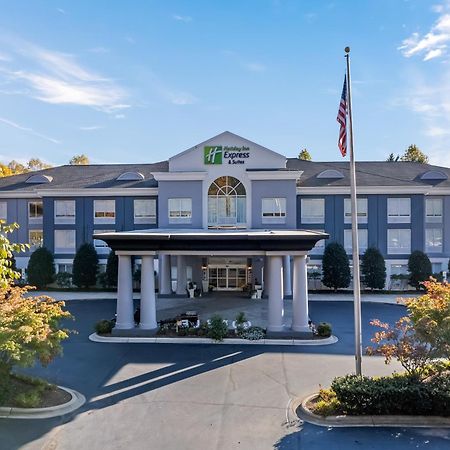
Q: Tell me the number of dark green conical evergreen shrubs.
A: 6